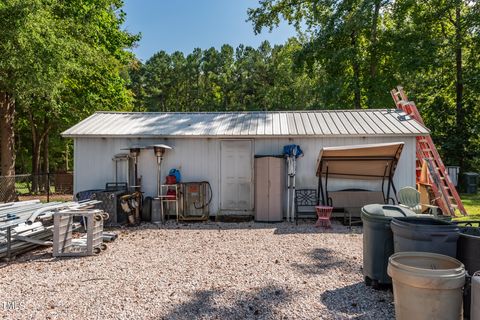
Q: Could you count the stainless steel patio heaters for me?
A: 2